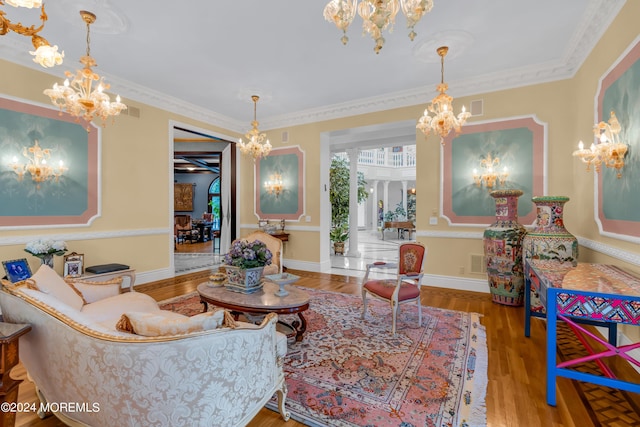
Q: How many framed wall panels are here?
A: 4